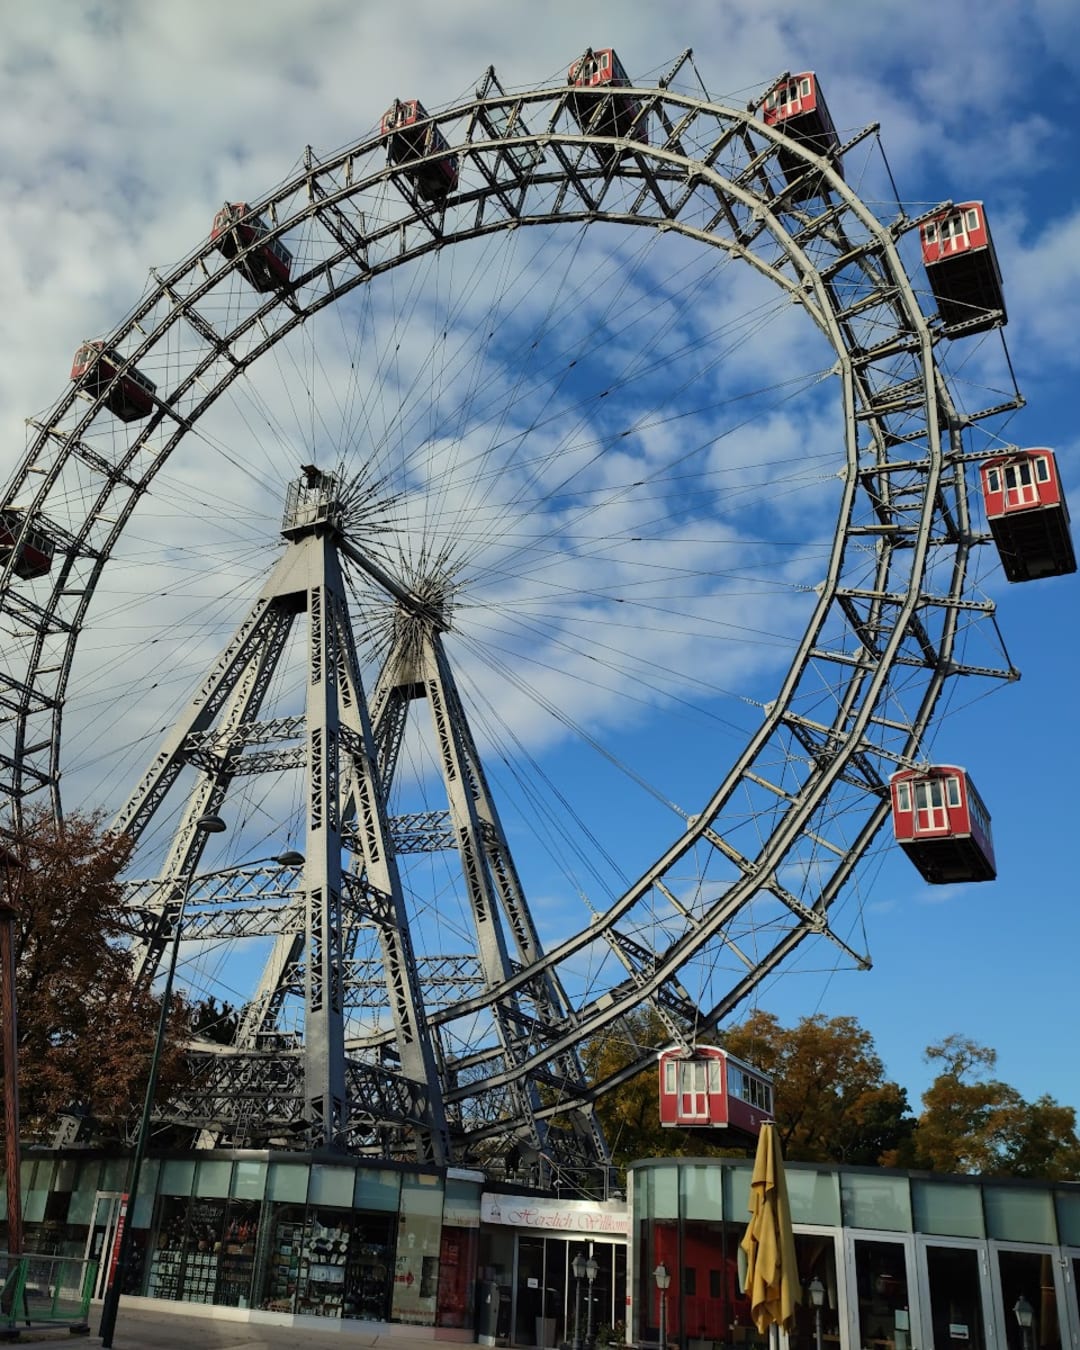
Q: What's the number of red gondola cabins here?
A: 10